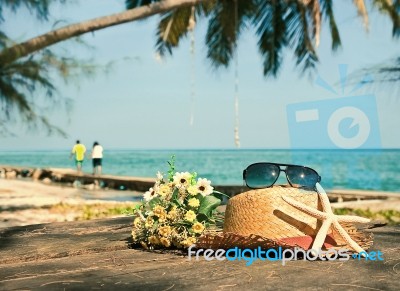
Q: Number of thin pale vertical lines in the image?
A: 2